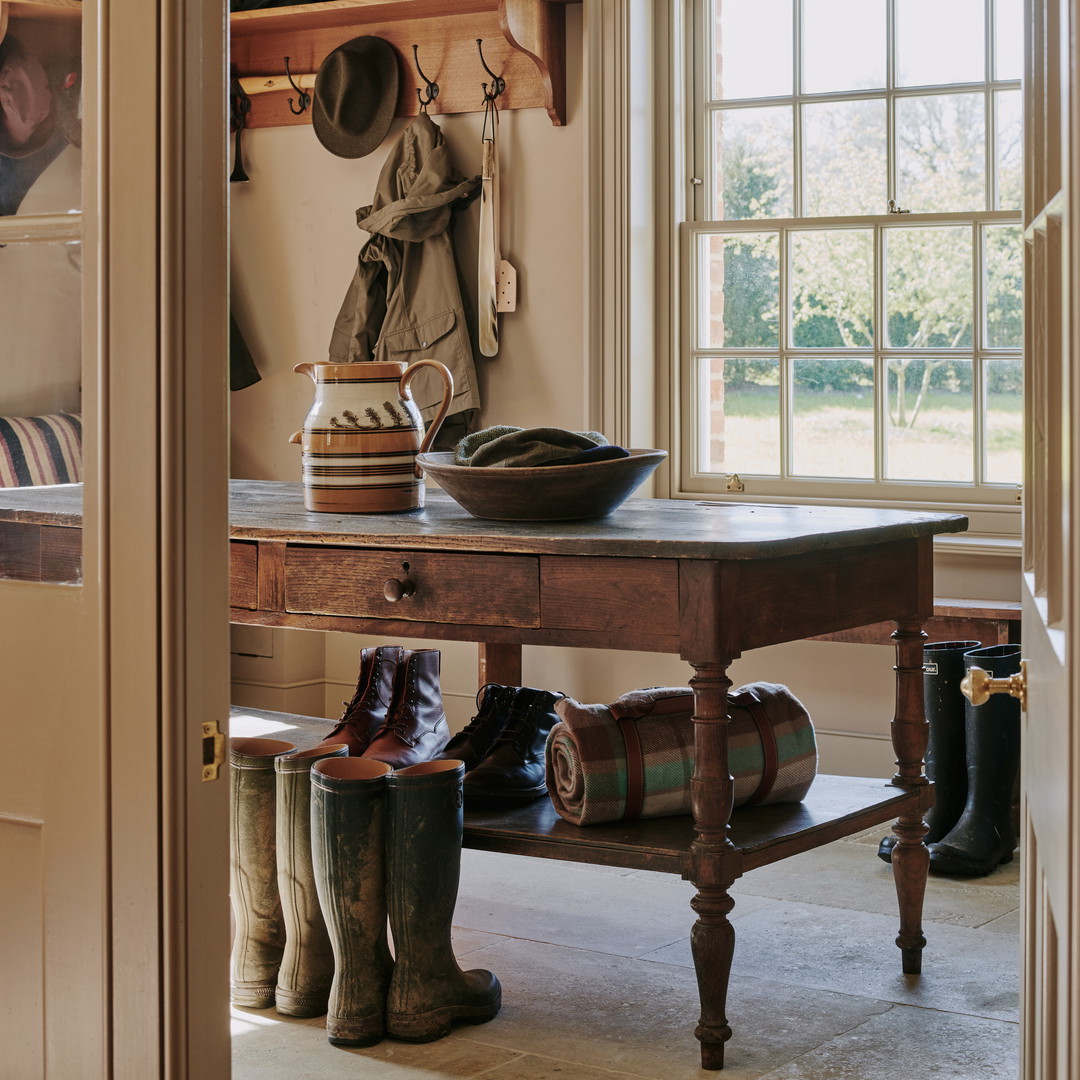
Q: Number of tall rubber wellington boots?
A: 6